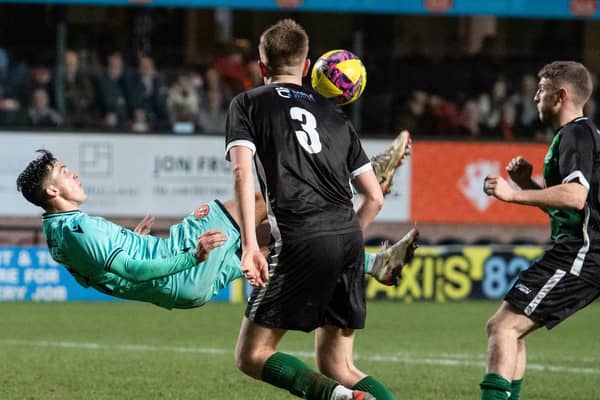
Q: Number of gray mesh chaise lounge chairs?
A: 0